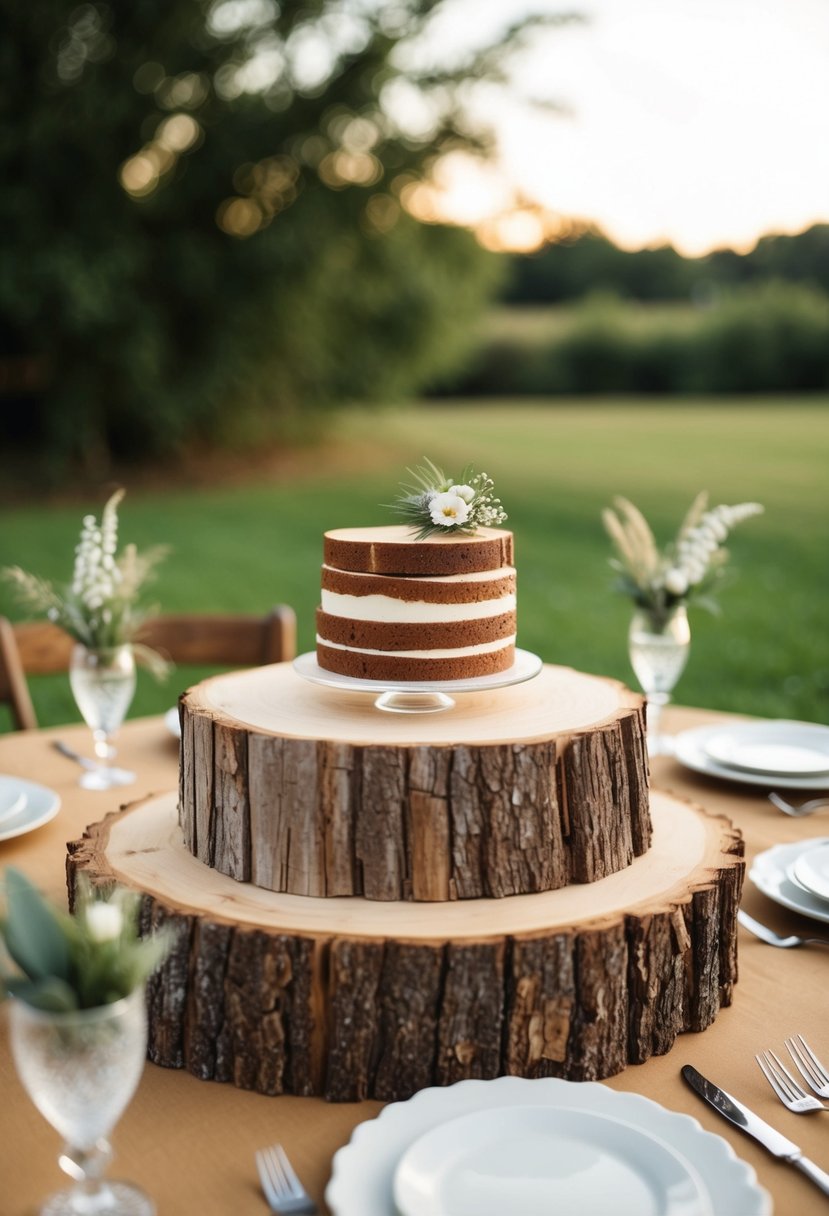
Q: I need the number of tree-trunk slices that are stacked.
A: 2